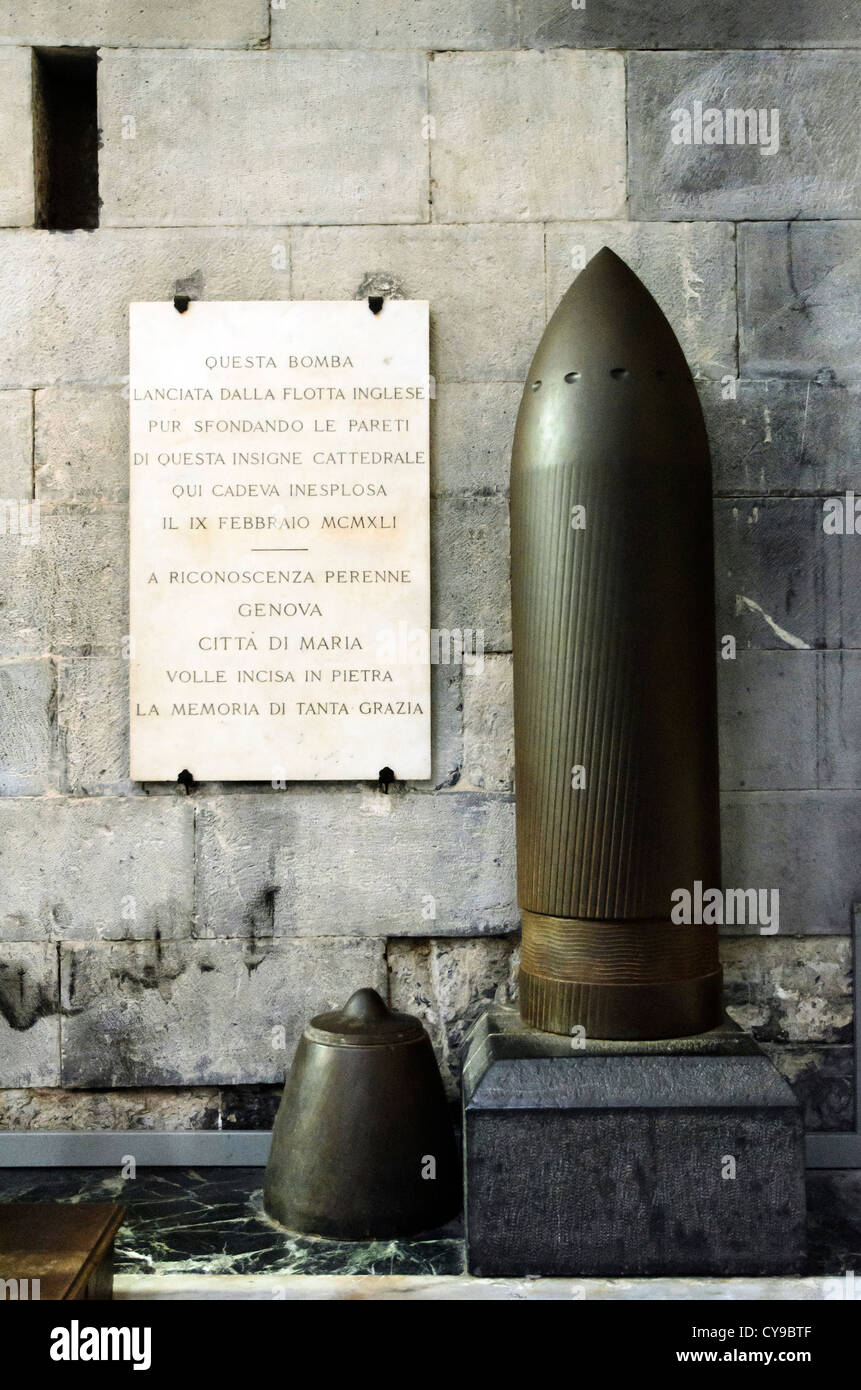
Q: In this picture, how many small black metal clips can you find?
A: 4